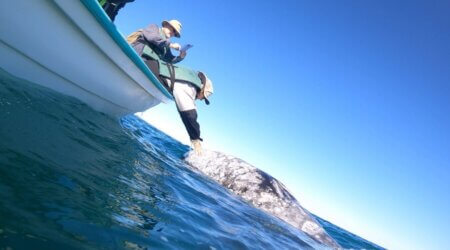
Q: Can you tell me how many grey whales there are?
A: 1